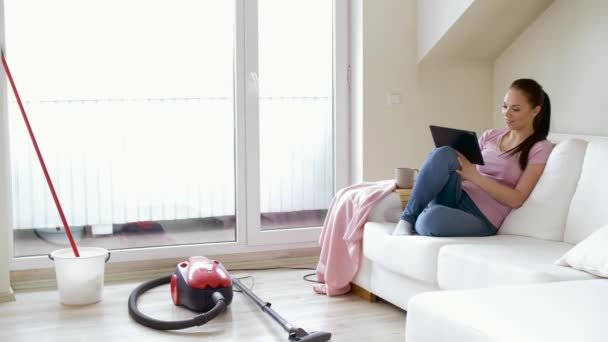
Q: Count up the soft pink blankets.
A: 1